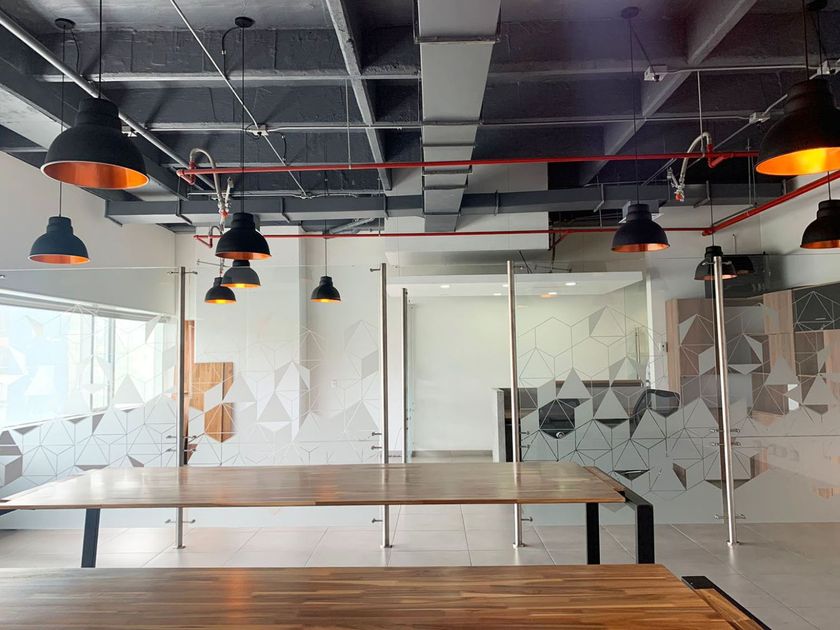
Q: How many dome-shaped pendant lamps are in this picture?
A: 11